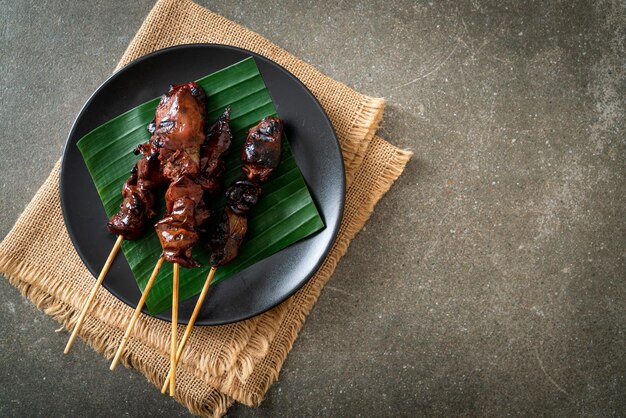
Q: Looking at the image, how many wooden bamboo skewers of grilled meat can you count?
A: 4